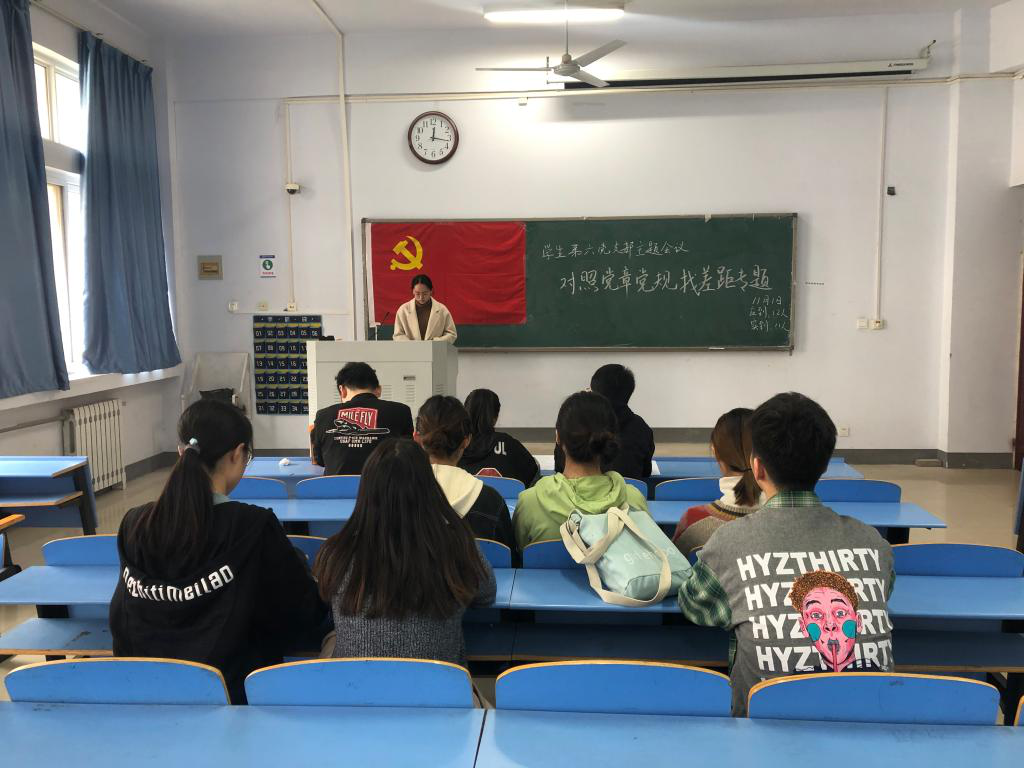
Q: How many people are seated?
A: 9